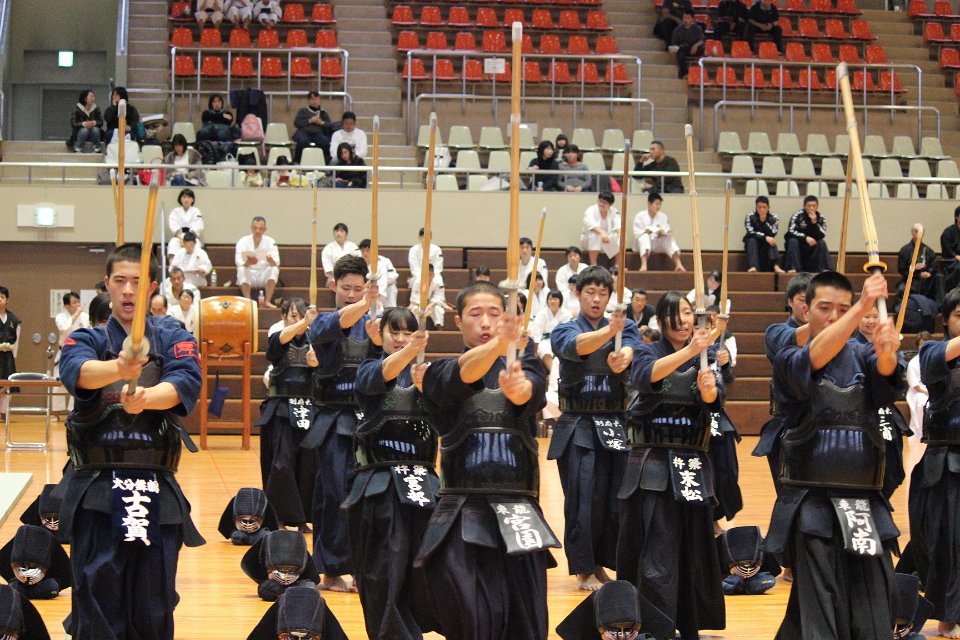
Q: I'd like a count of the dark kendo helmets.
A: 9